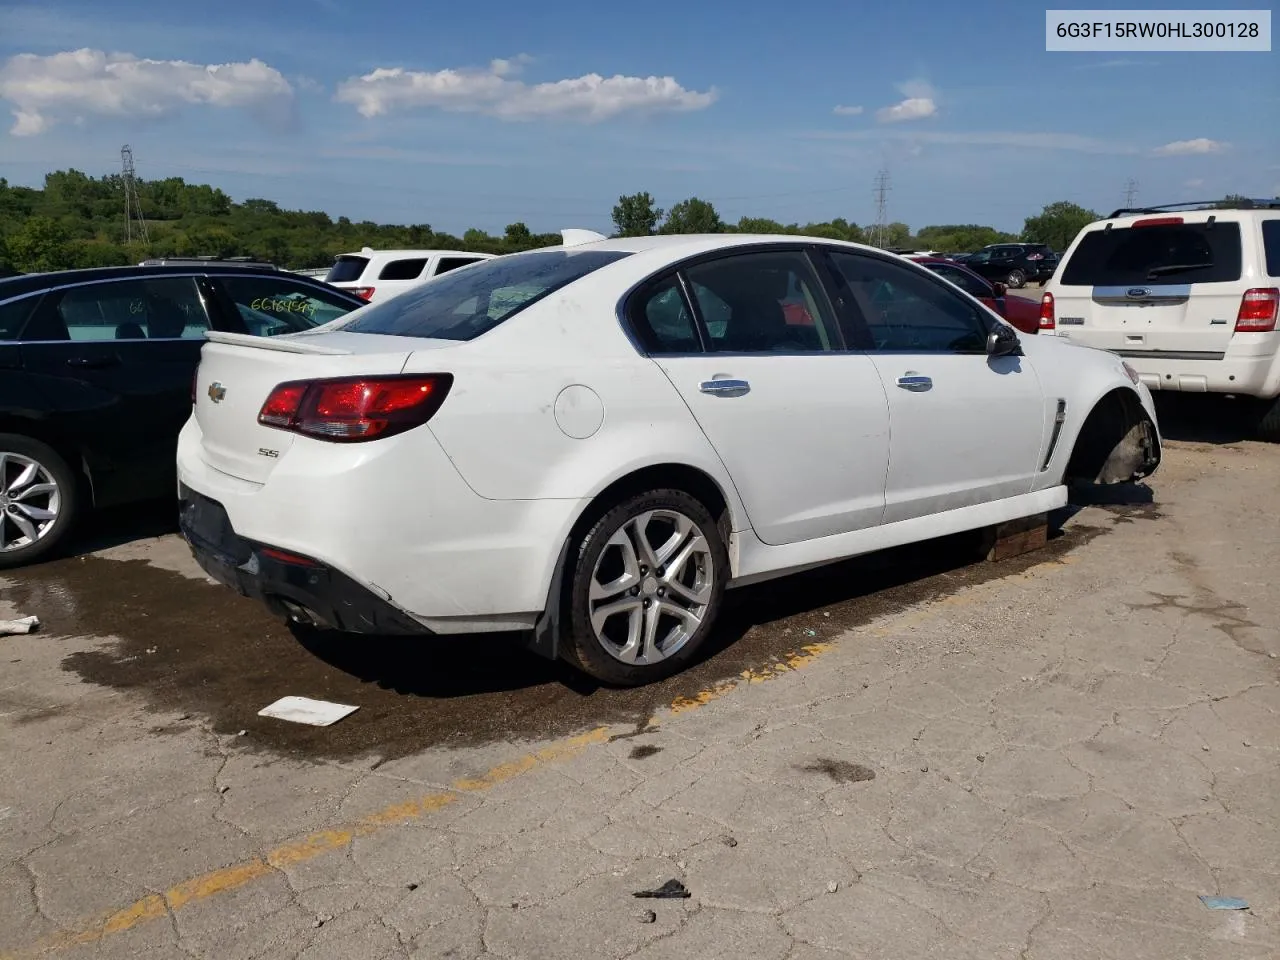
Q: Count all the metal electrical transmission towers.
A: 3